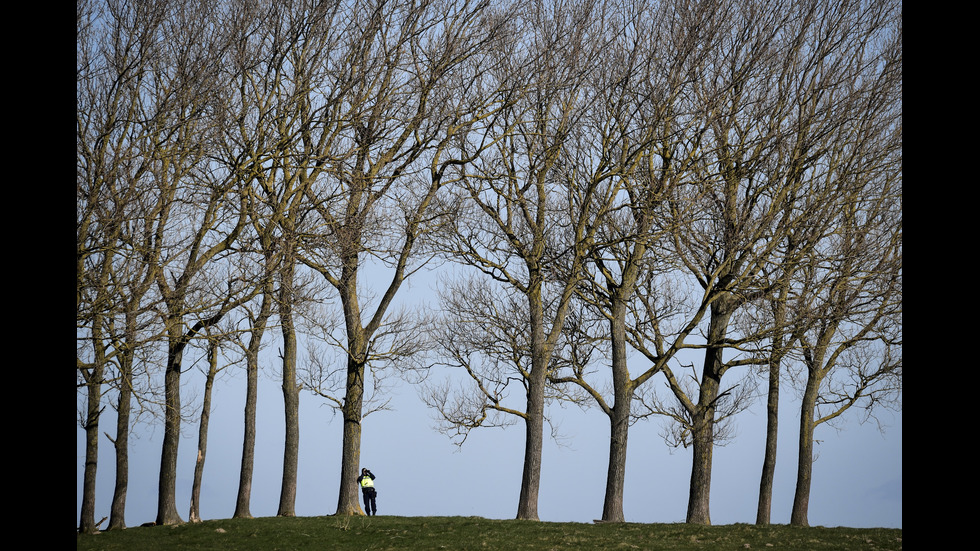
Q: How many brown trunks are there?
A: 12